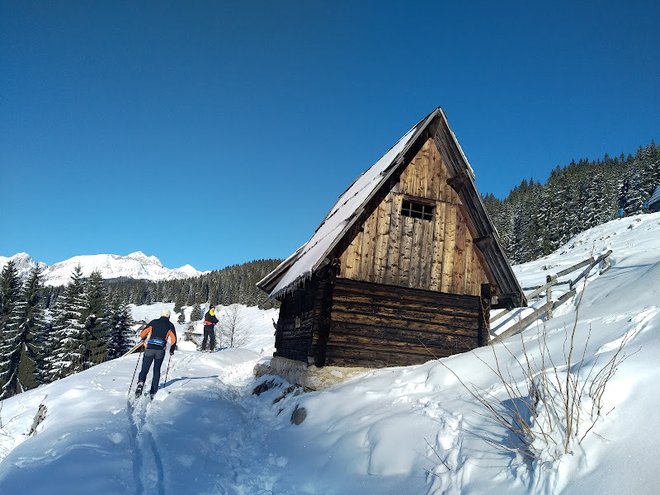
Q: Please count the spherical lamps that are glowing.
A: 0